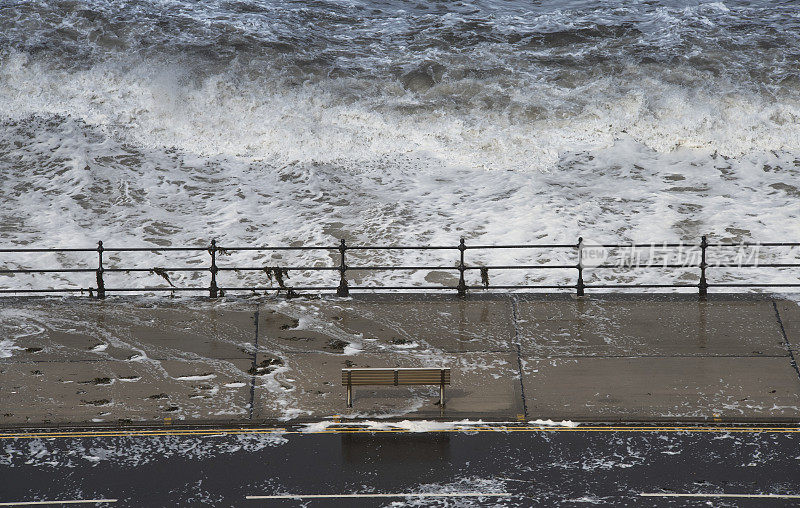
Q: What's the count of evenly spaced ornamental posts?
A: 6